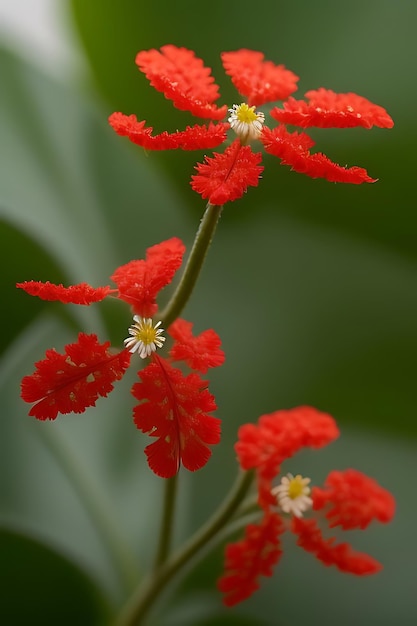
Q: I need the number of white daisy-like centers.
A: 3